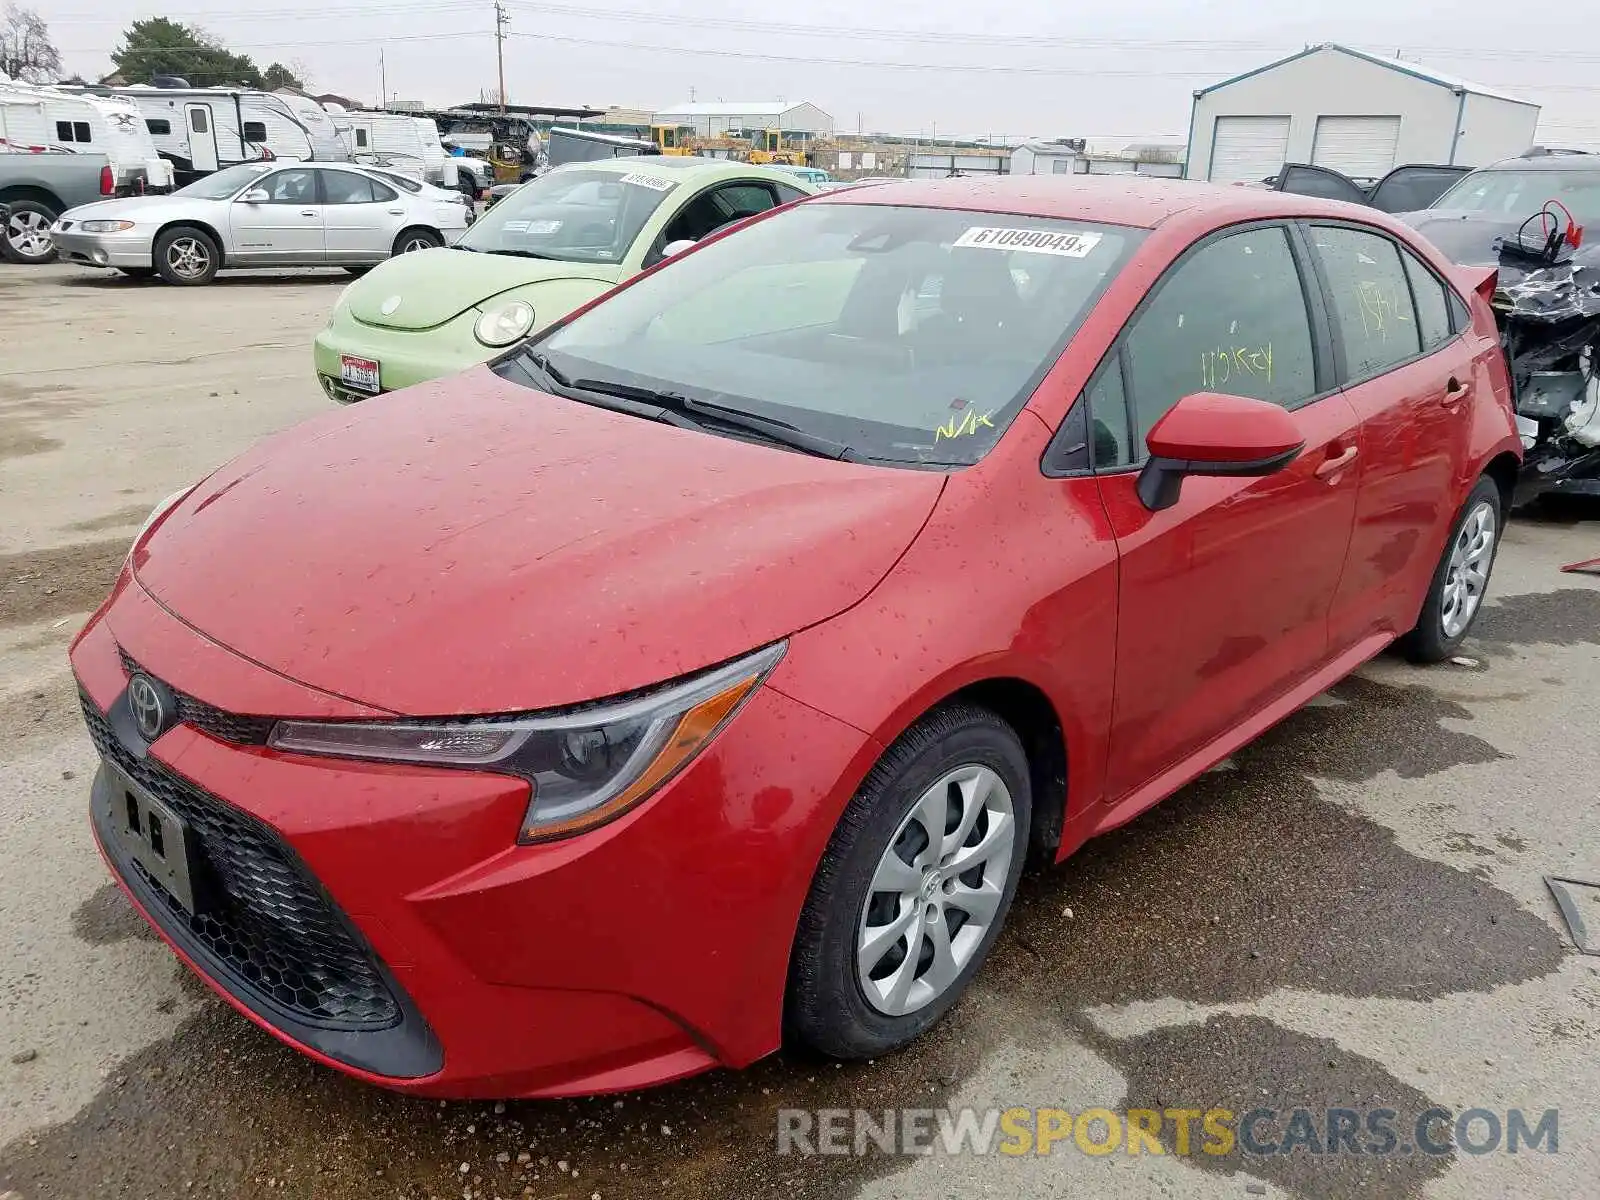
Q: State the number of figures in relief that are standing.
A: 0